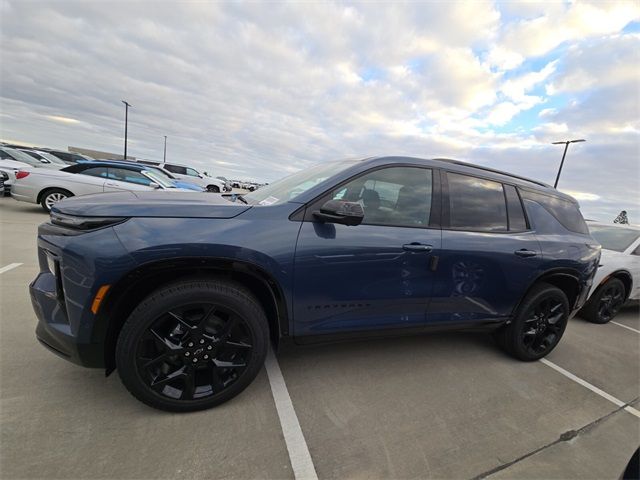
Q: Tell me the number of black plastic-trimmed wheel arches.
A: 3